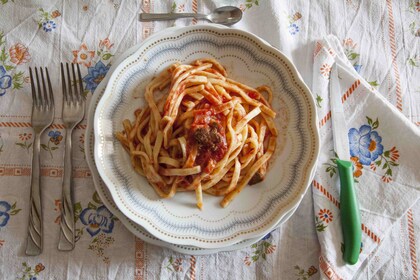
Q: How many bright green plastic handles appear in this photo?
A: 1